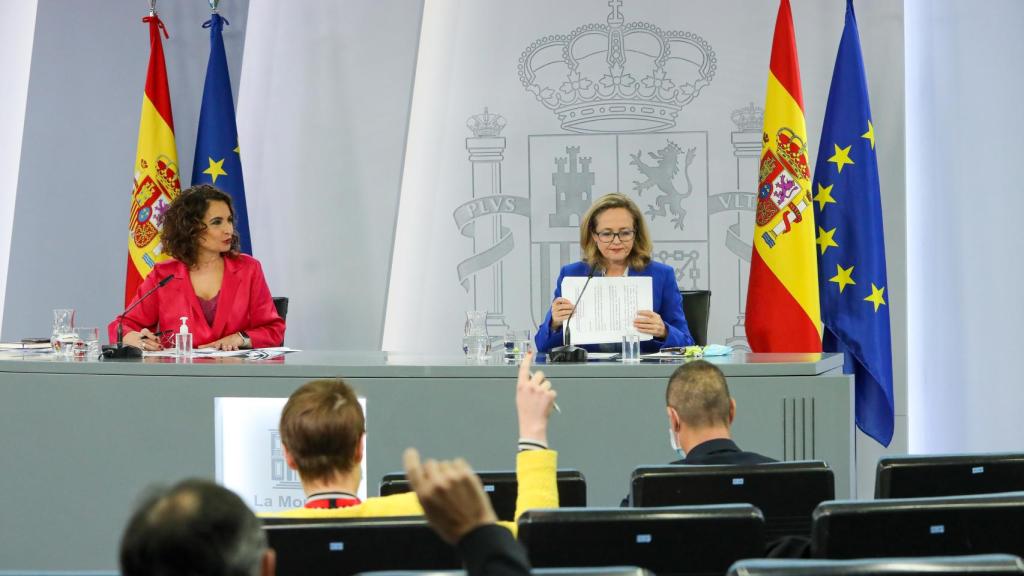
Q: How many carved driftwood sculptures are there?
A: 0